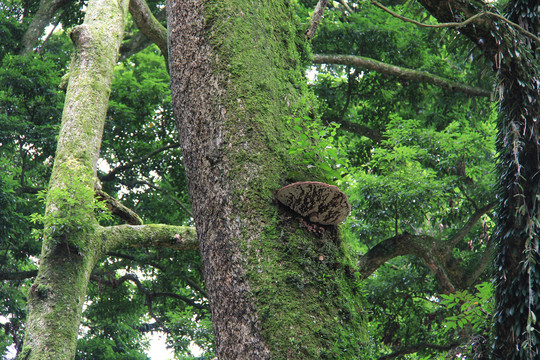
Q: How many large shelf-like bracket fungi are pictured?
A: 1